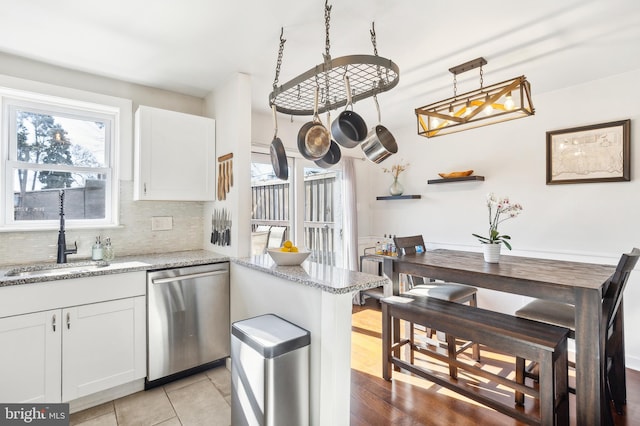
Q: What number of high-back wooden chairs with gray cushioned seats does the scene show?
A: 2